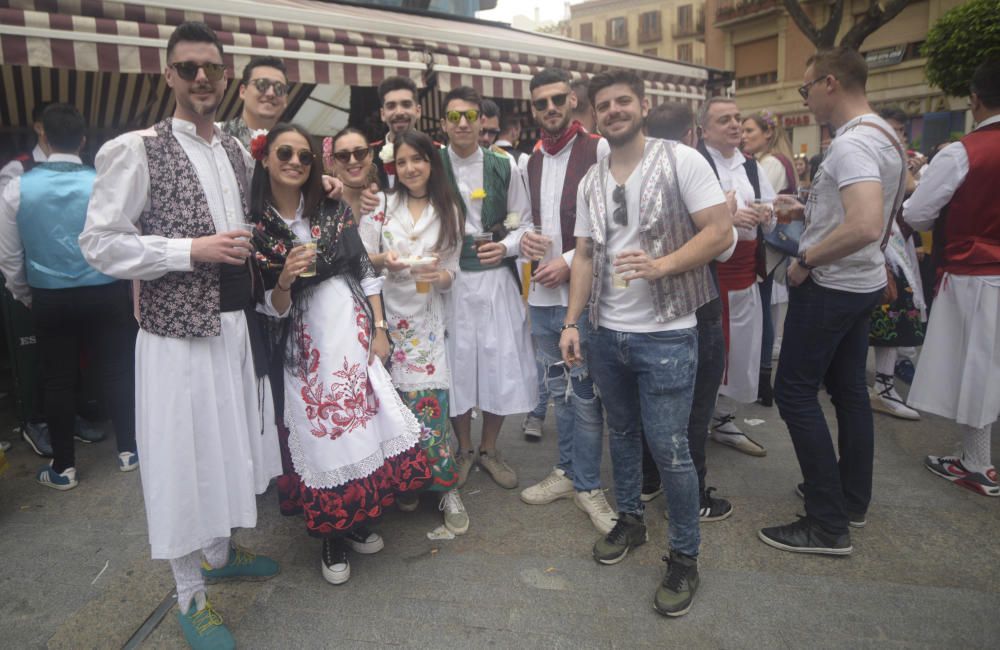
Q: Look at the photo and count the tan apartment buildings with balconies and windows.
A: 2